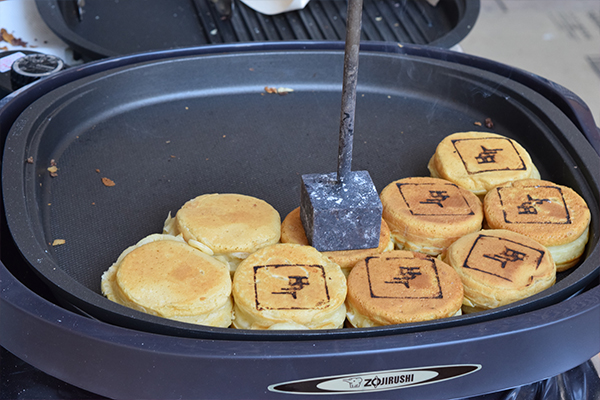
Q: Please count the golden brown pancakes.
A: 9